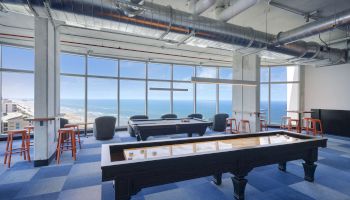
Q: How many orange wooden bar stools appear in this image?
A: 11